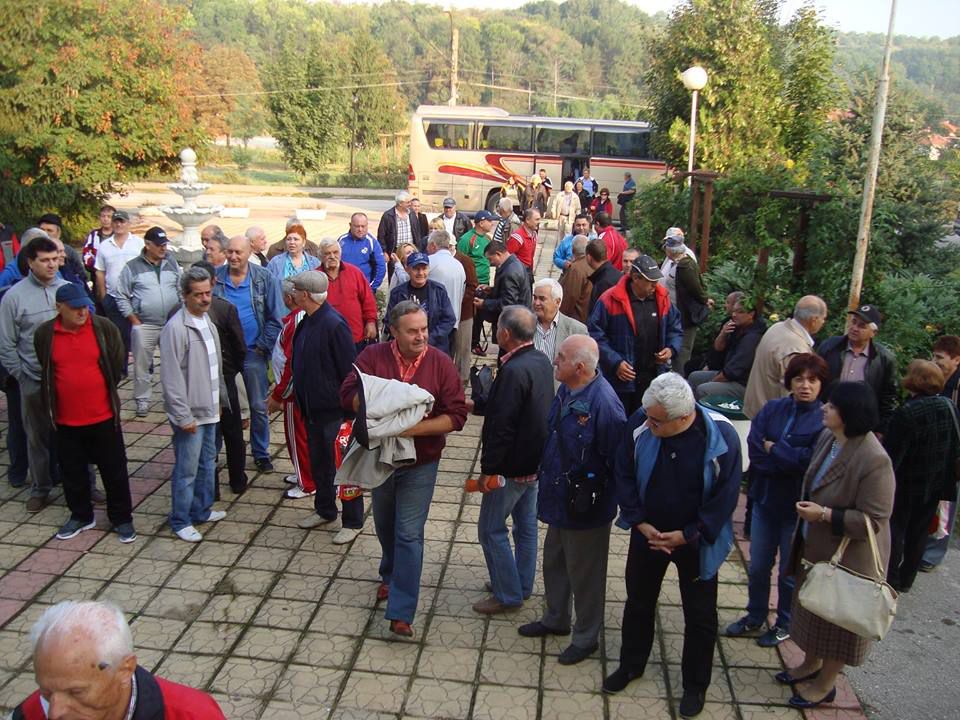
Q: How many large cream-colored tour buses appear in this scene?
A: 1